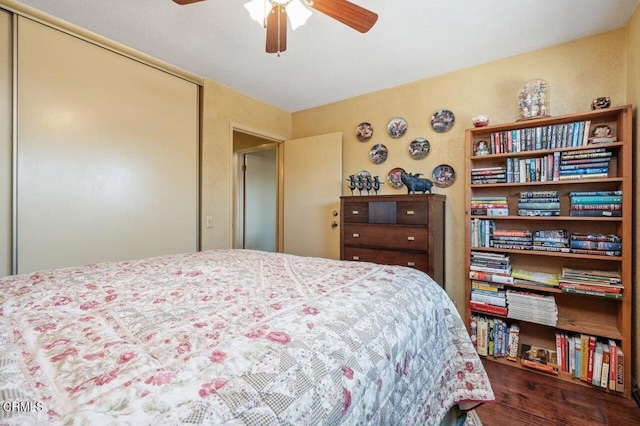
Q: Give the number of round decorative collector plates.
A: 8